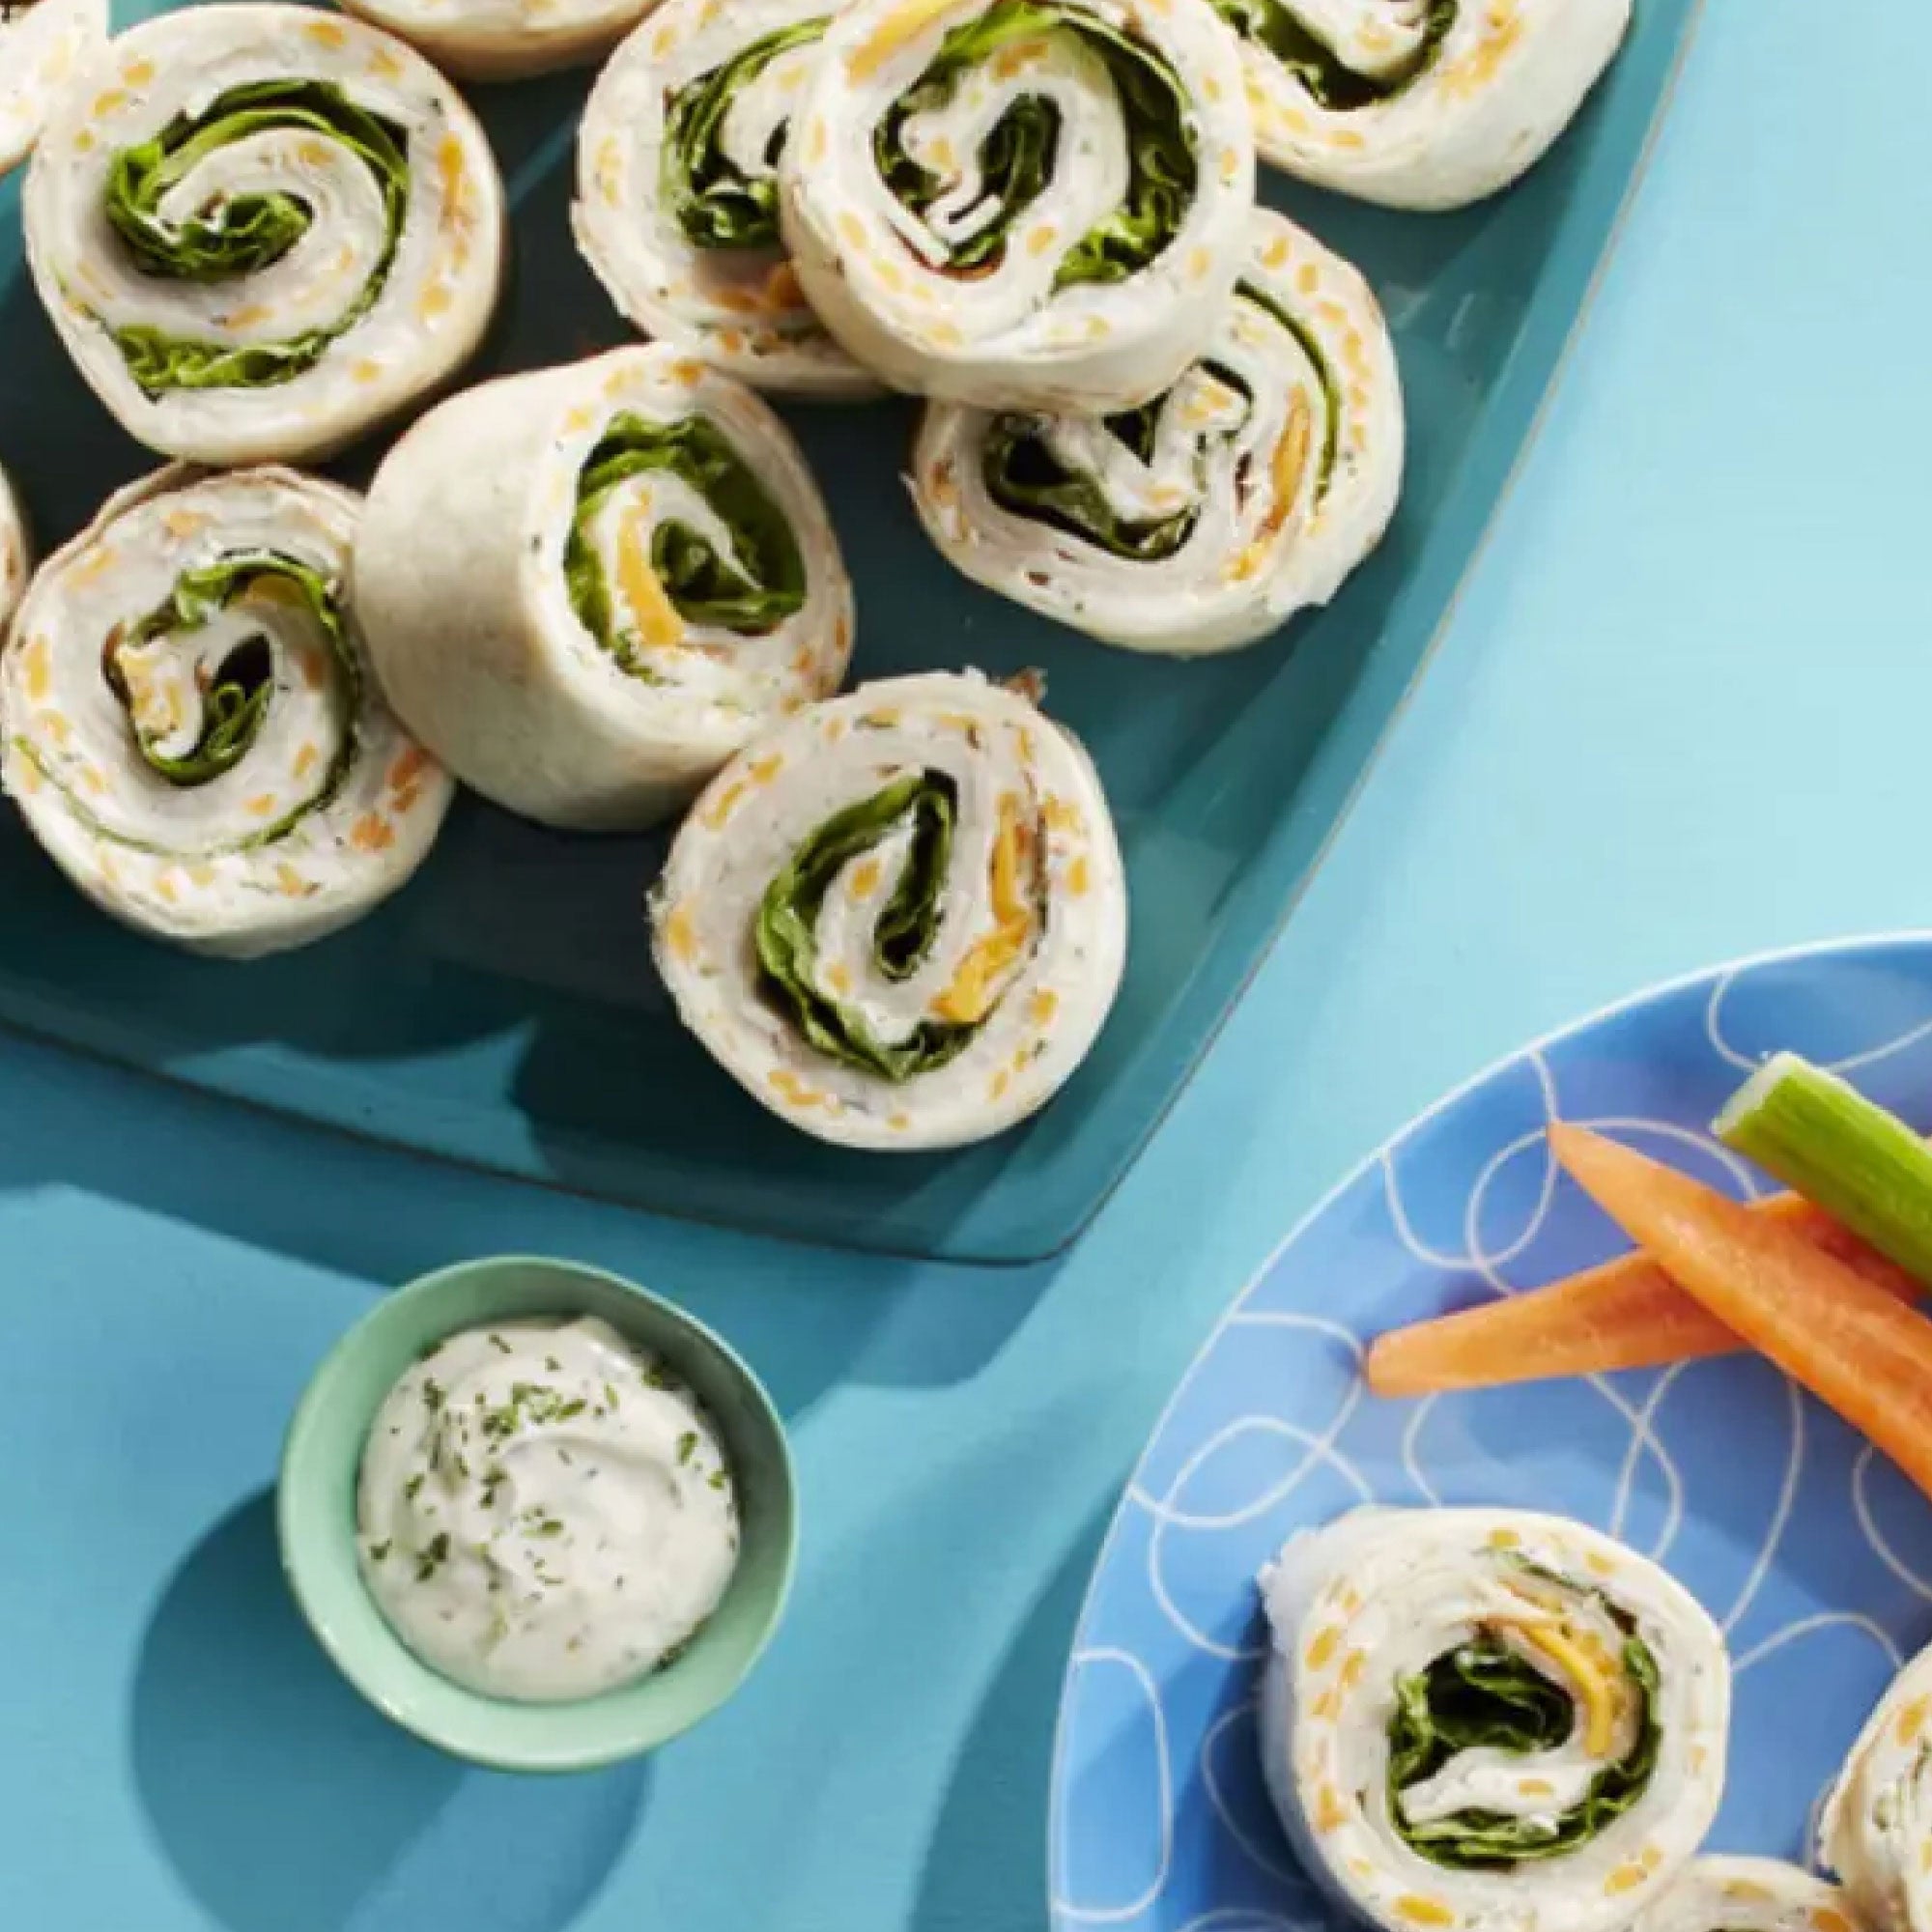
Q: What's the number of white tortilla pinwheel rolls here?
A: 14